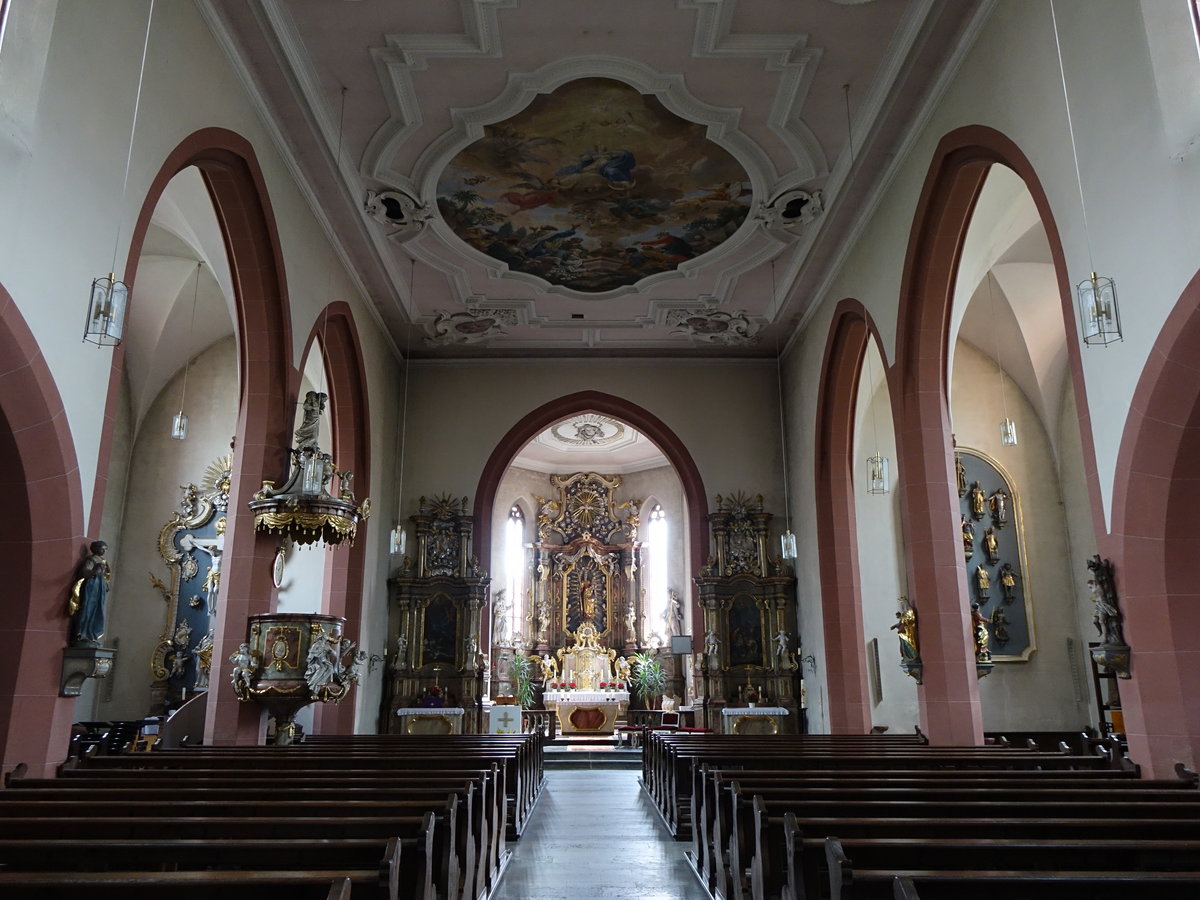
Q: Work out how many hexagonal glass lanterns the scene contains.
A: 8